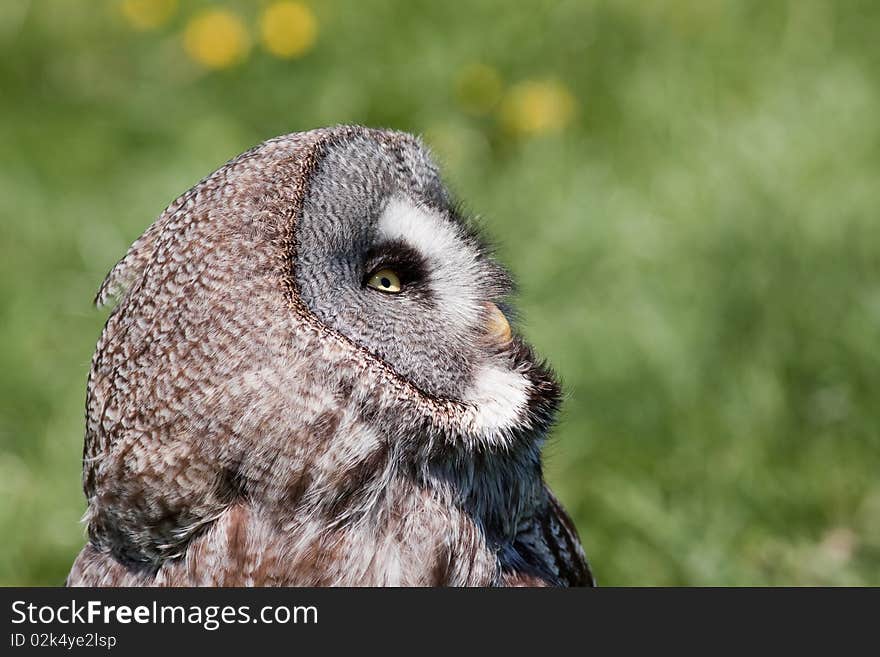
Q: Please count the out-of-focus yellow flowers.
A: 5